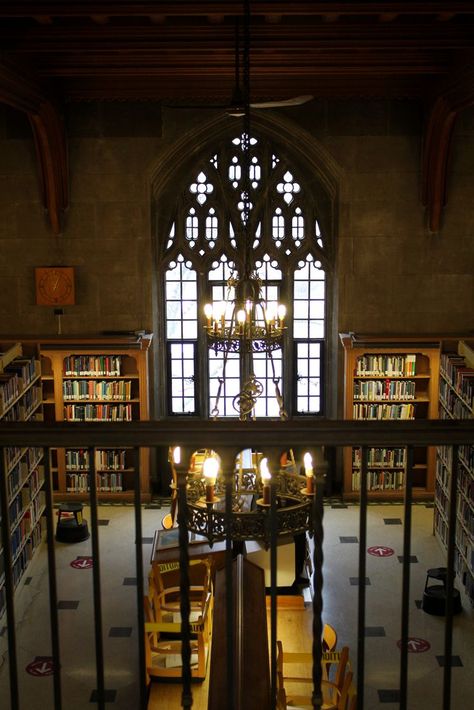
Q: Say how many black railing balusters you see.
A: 11